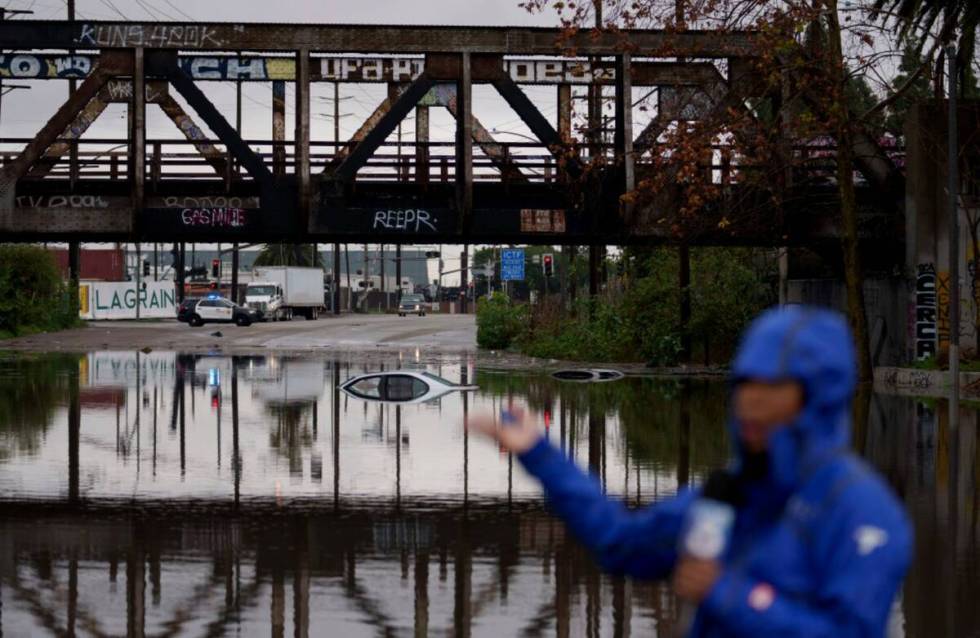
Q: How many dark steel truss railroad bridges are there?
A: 1